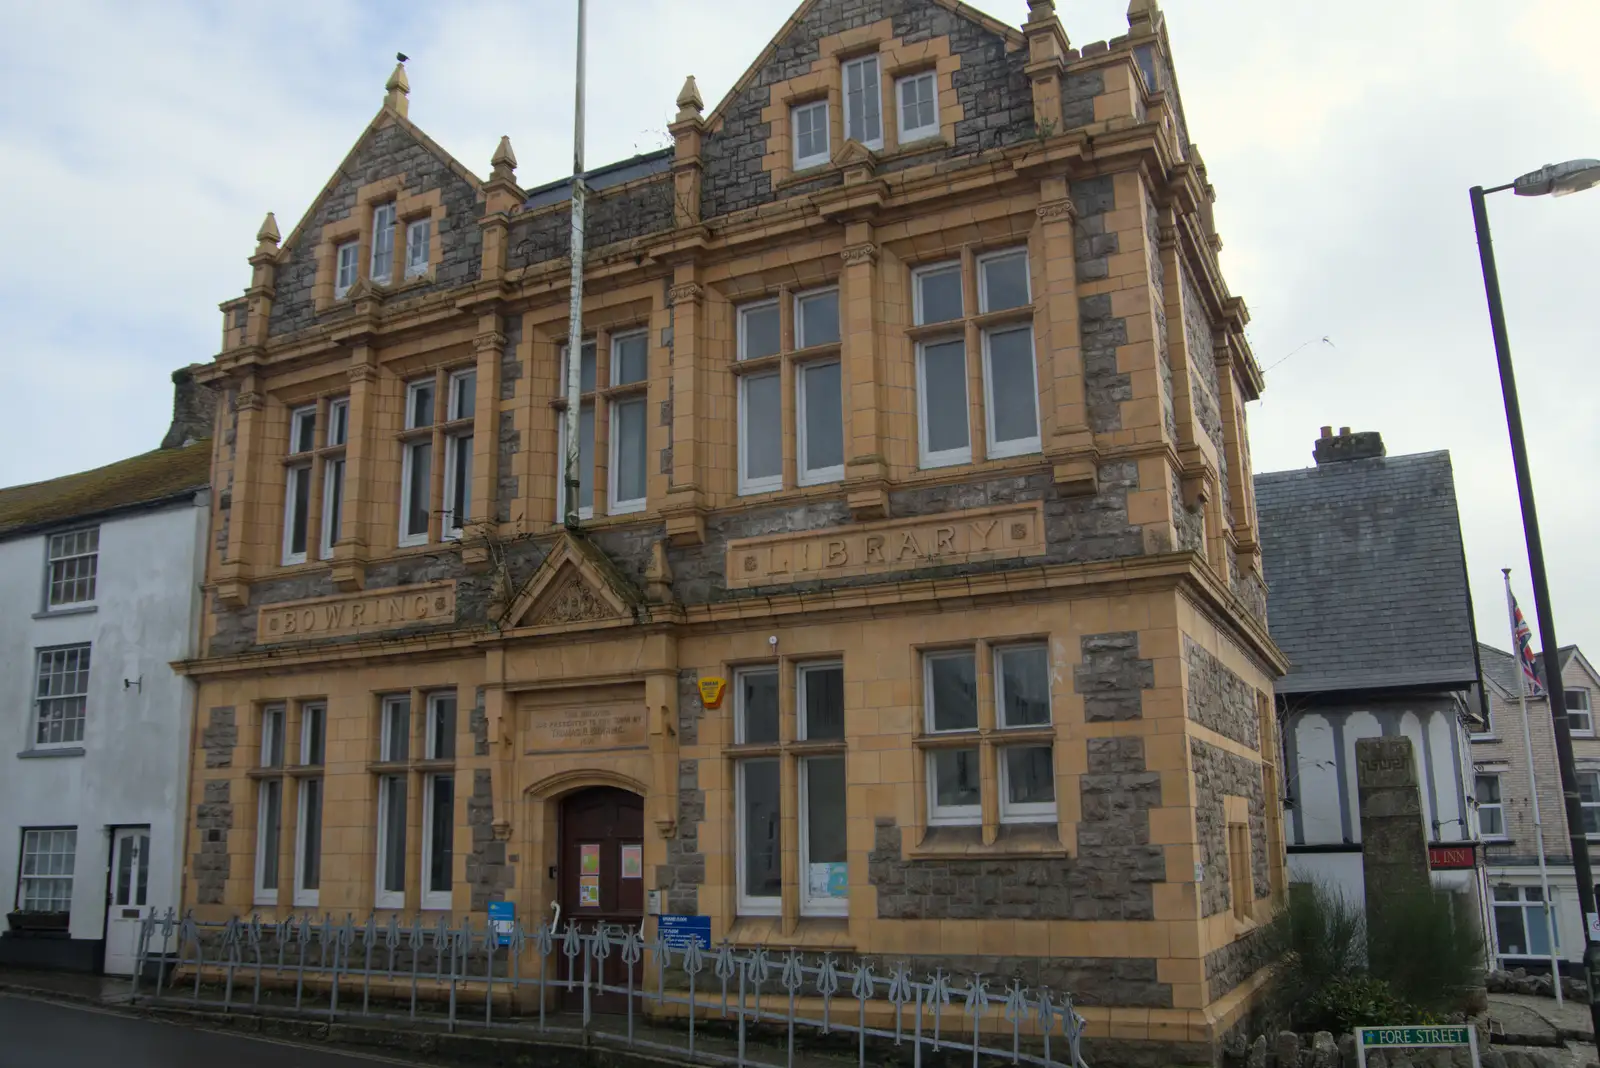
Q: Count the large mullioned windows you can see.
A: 9